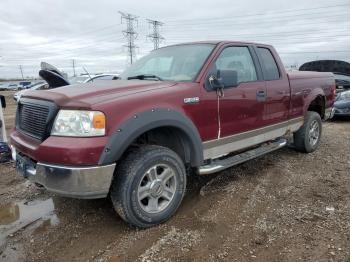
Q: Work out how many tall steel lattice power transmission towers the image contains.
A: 2